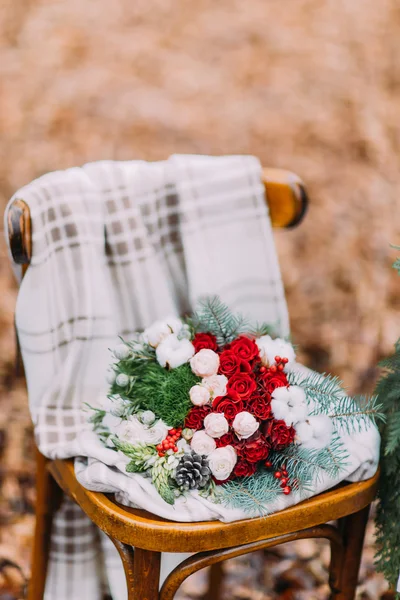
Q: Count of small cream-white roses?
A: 7